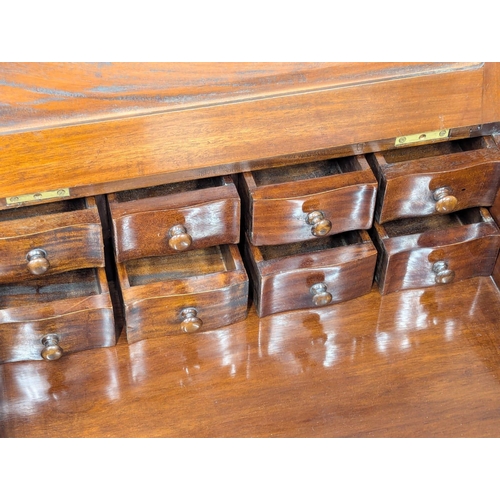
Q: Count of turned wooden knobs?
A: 8